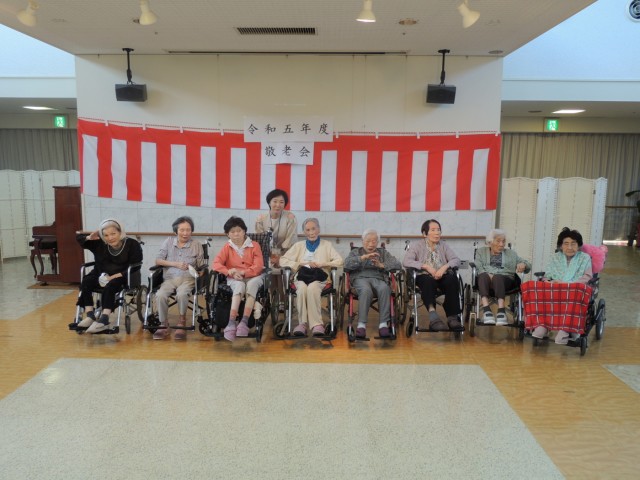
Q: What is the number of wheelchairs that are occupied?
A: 8